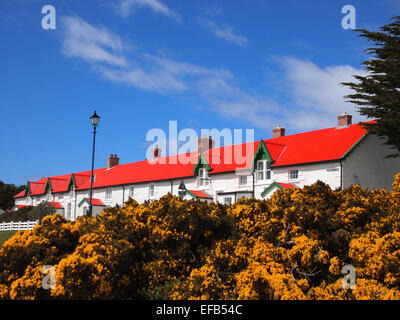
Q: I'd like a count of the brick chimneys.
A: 5